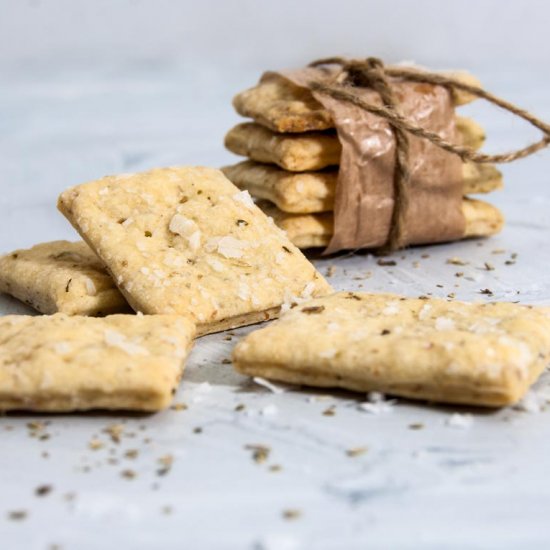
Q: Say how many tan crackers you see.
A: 8